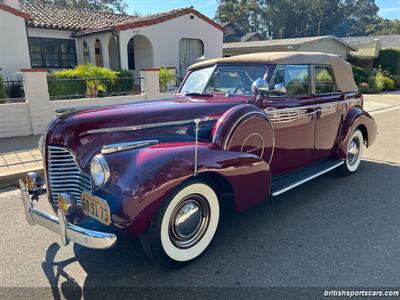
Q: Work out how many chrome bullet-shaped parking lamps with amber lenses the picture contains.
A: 2